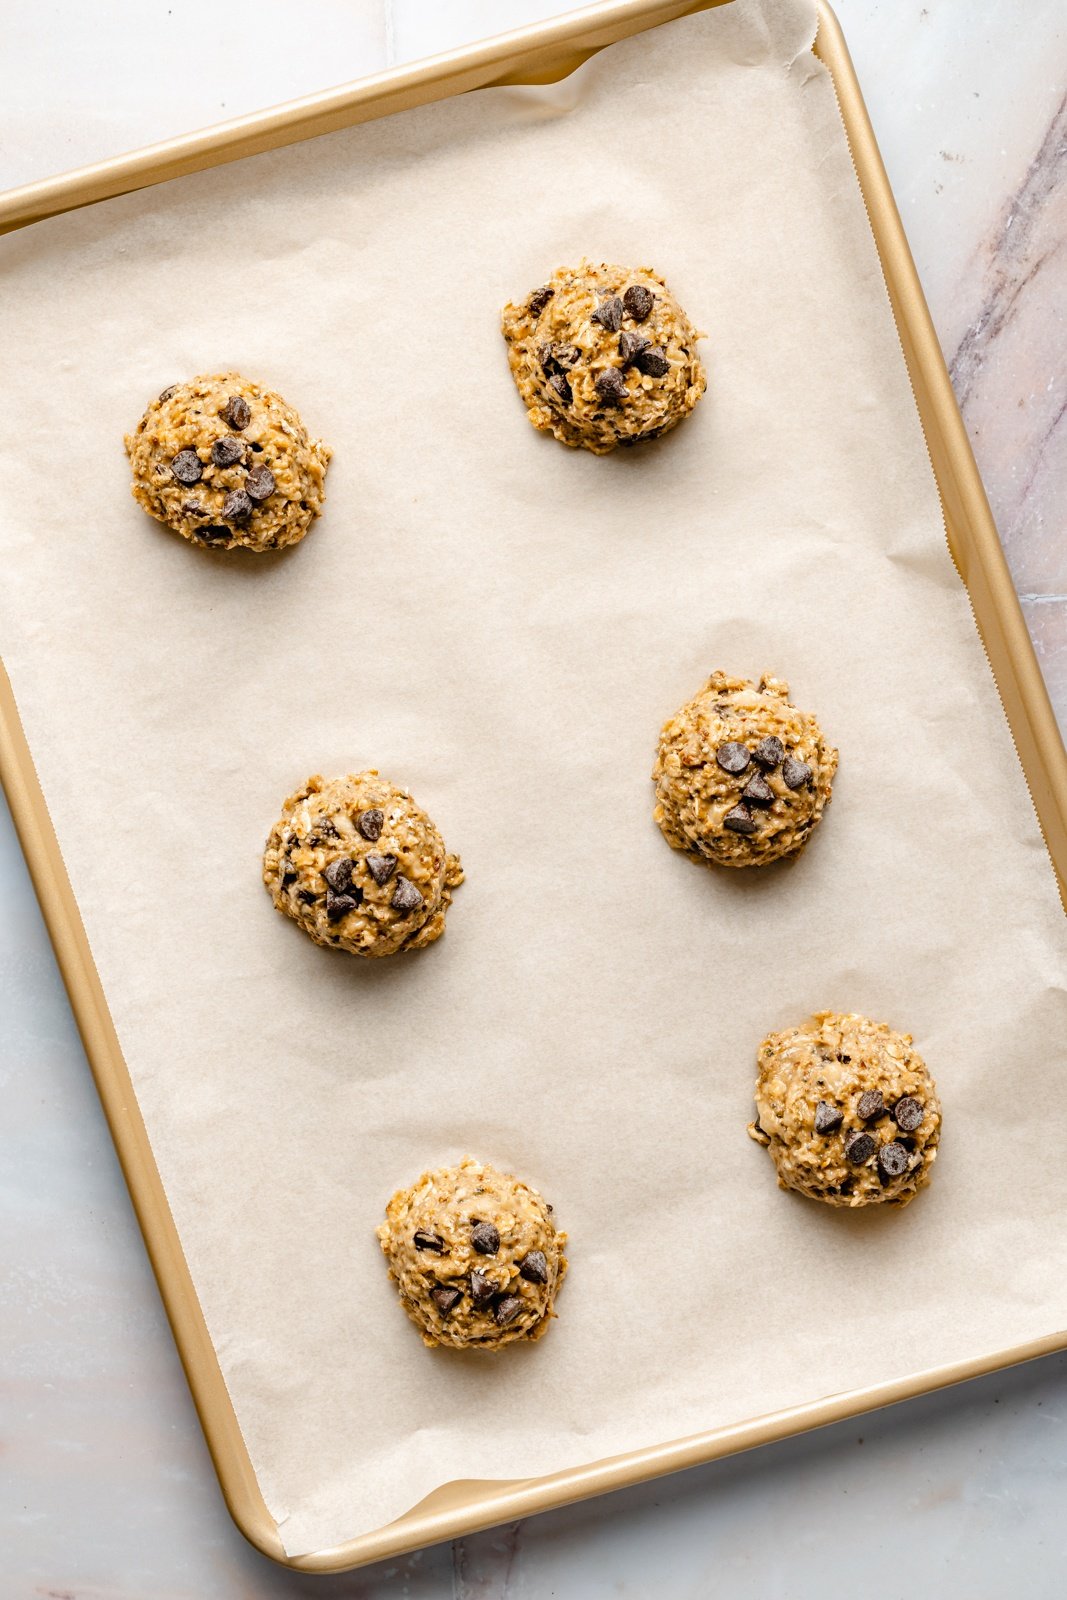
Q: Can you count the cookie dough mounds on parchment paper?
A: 6